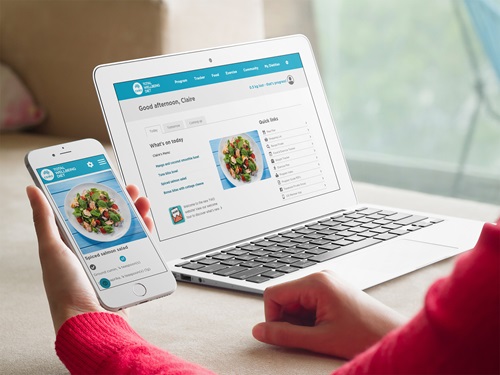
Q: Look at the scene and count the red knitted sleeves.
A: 2